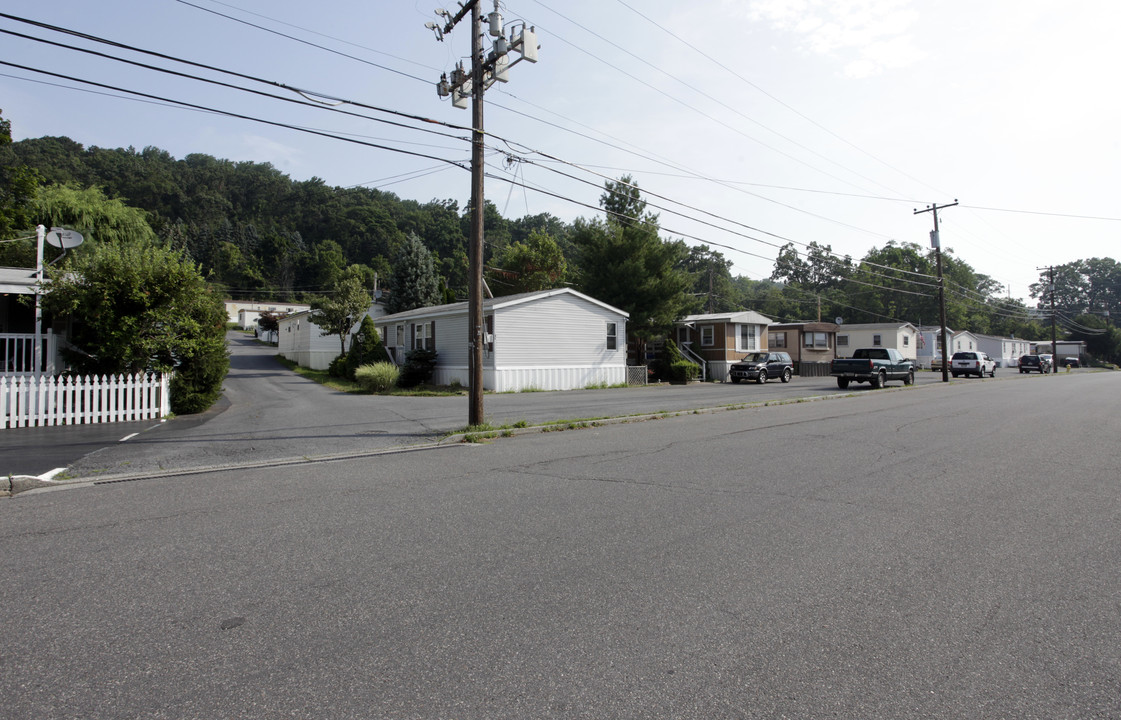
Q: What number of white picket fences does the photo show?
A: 1